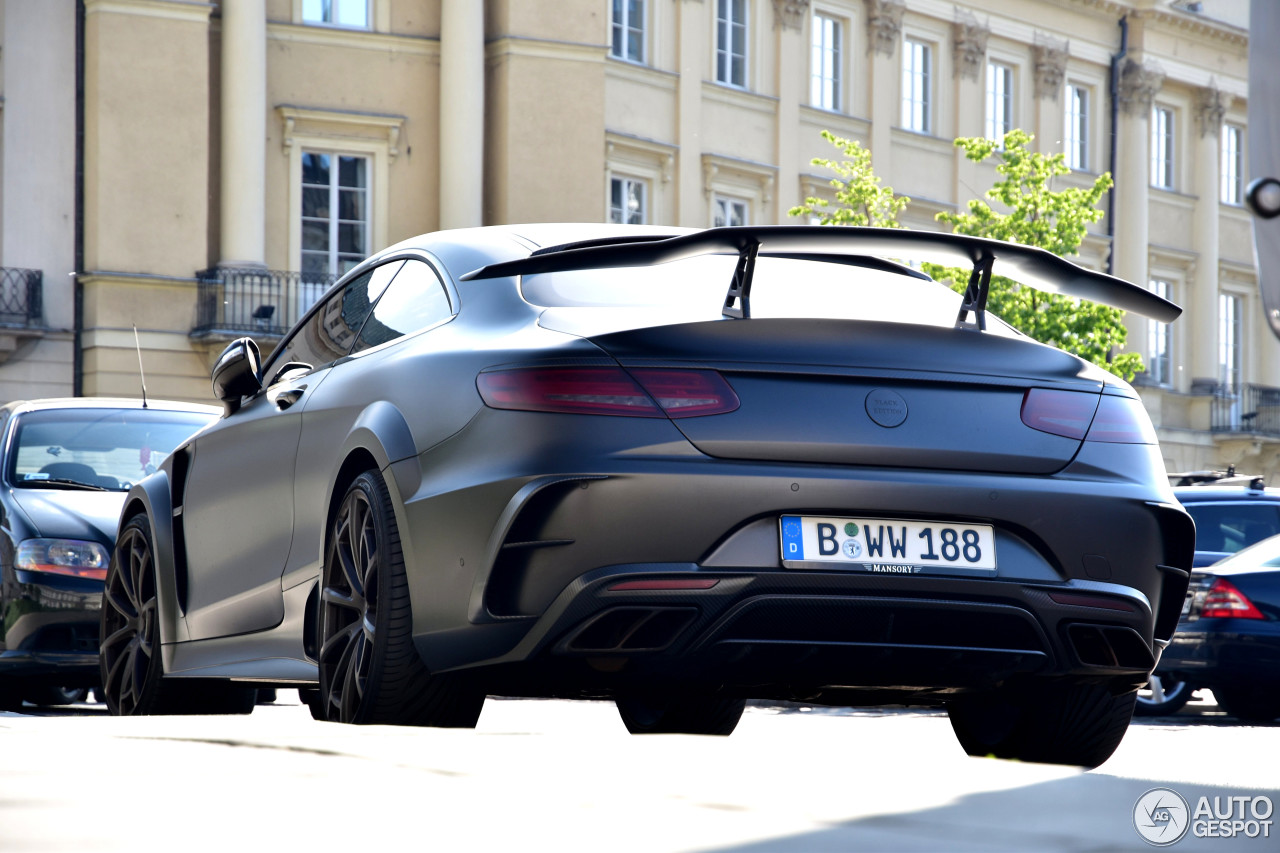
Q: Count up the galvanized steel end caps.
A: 0